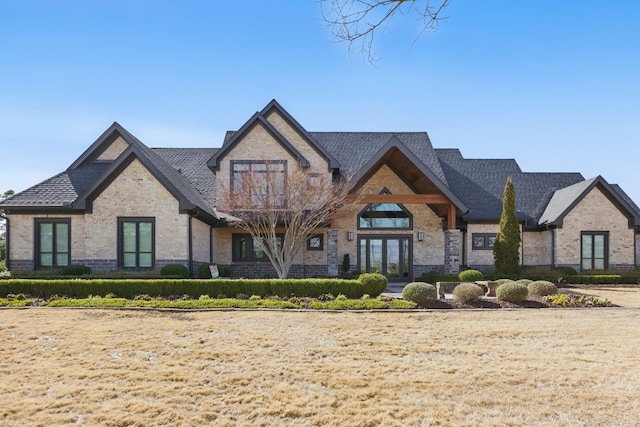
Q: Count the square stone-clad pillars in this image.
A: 2